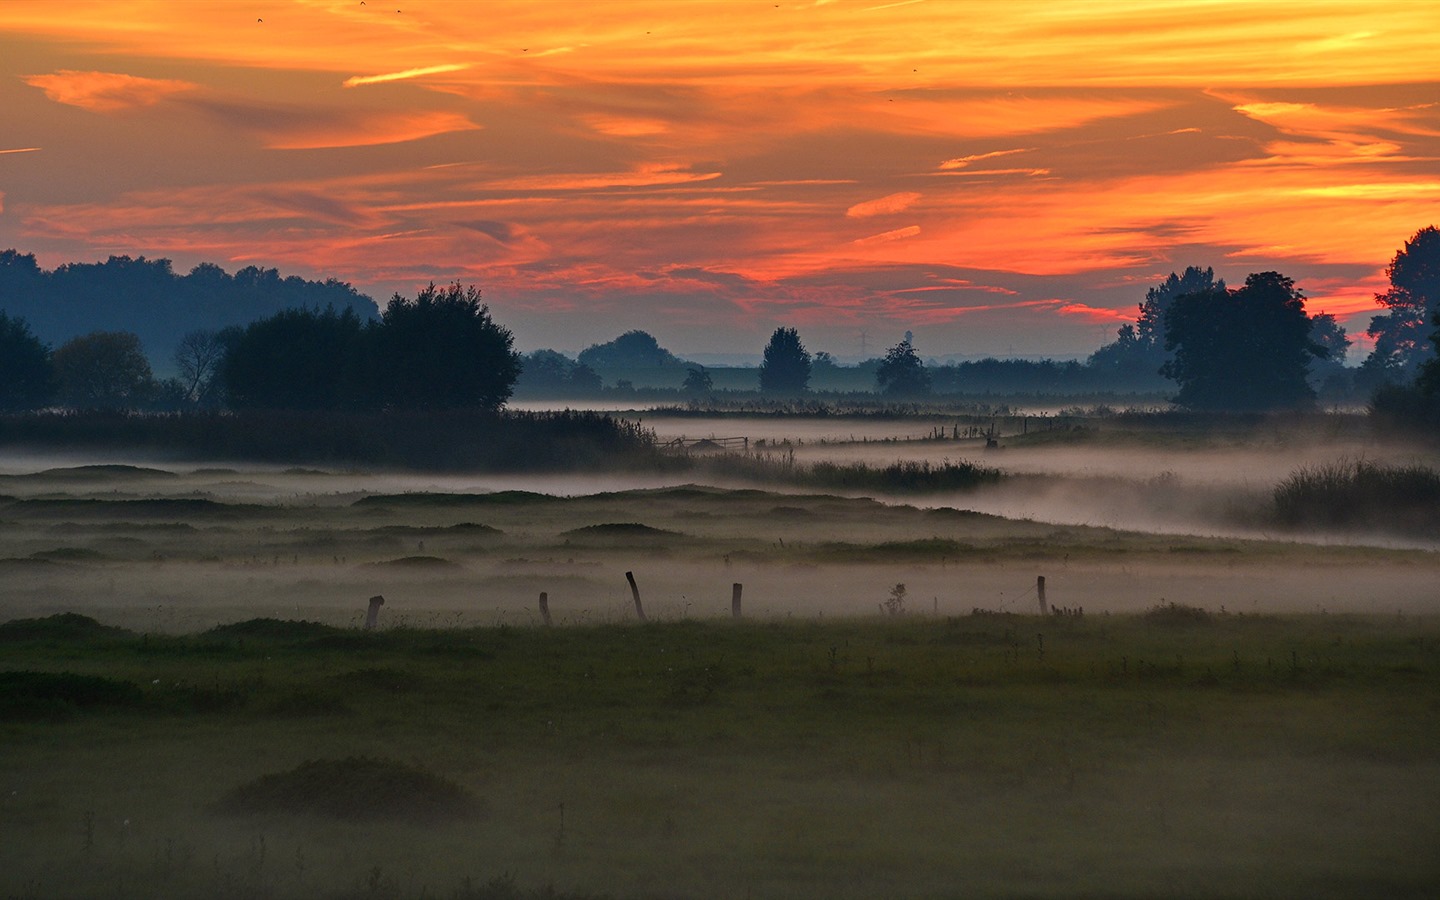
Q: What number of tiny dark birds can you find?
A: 8